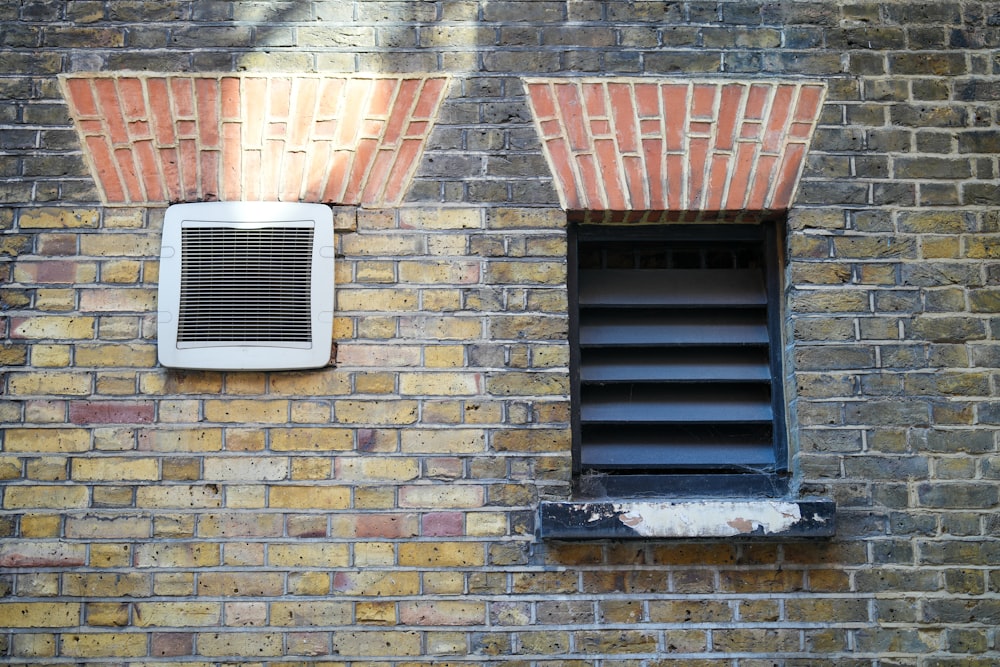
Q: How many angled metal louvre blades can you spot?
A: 5